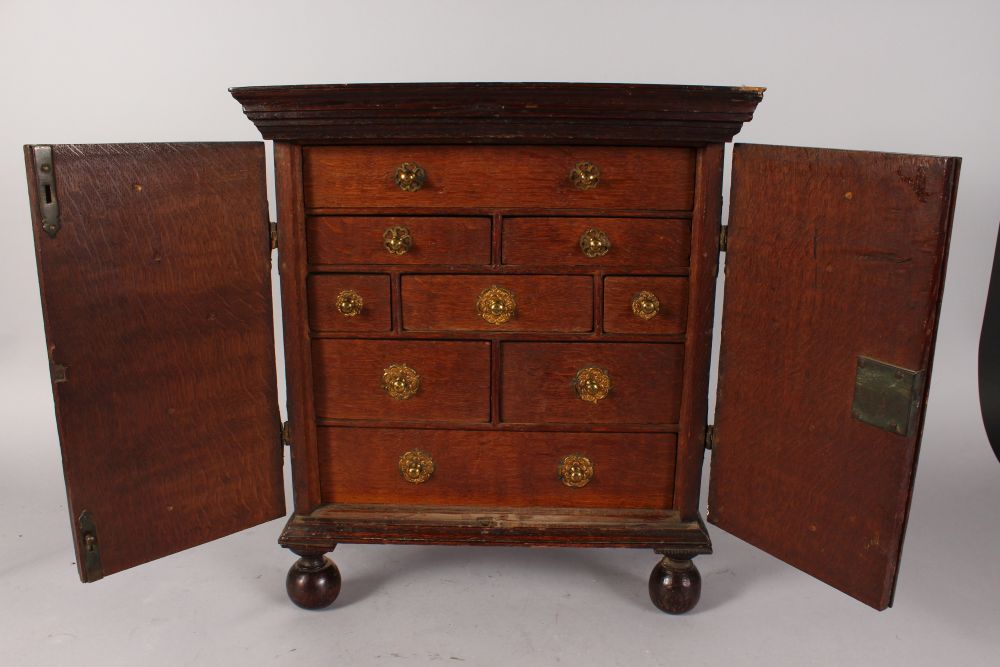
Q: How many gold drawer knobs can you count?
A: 11